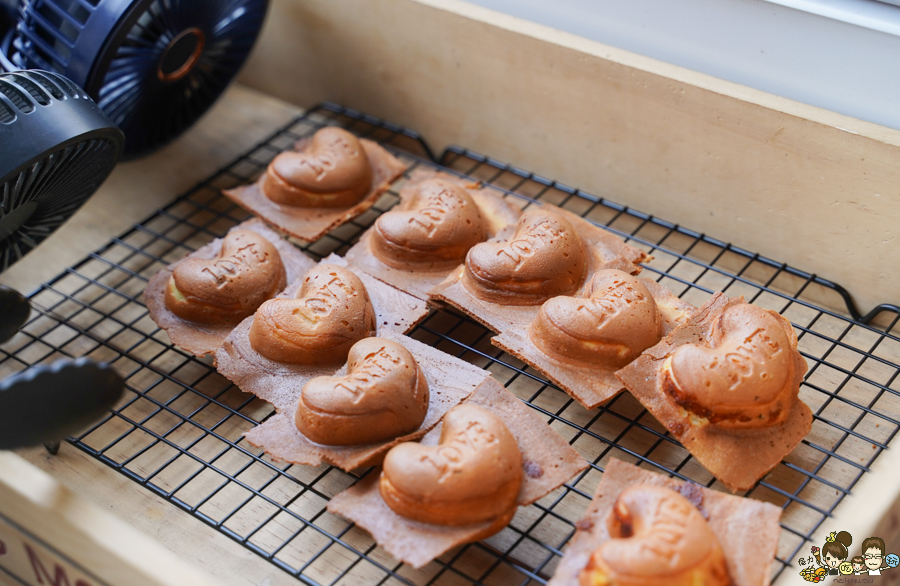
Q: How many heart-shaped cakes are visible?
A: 10